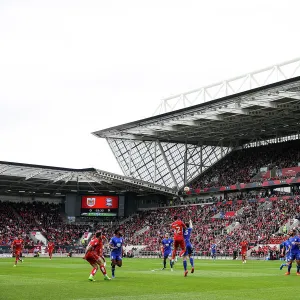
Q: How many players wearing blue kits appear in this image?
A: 6